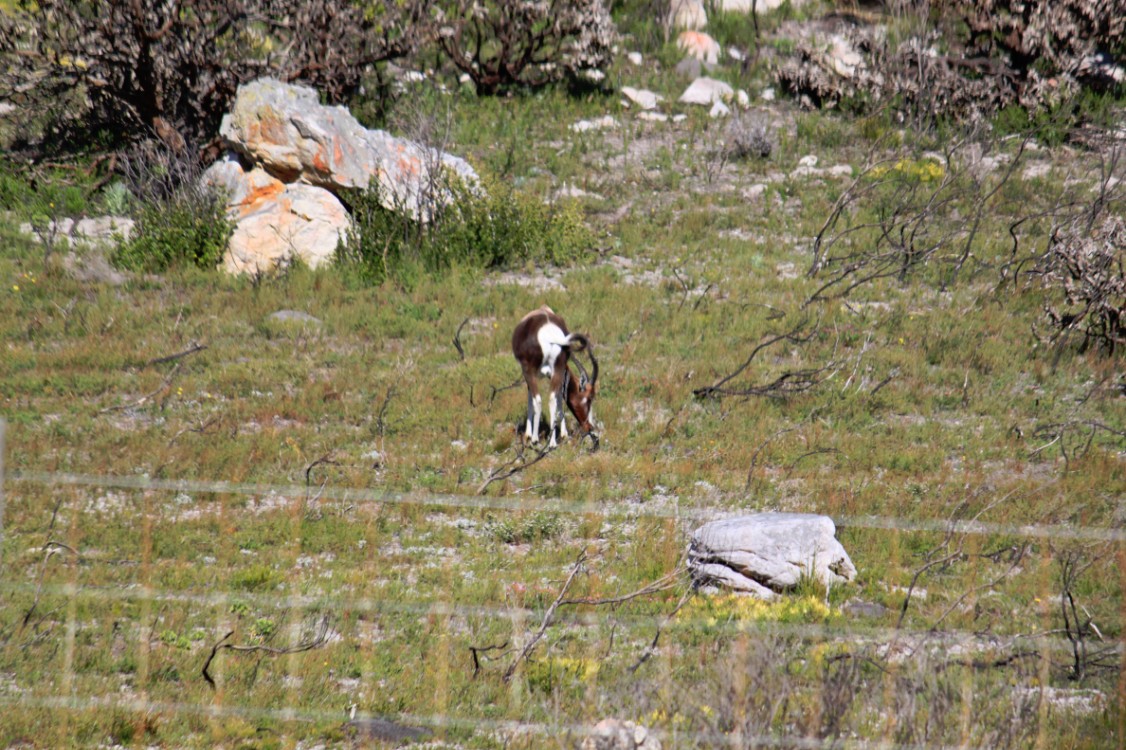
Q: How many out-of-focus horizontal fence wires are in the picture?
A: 3